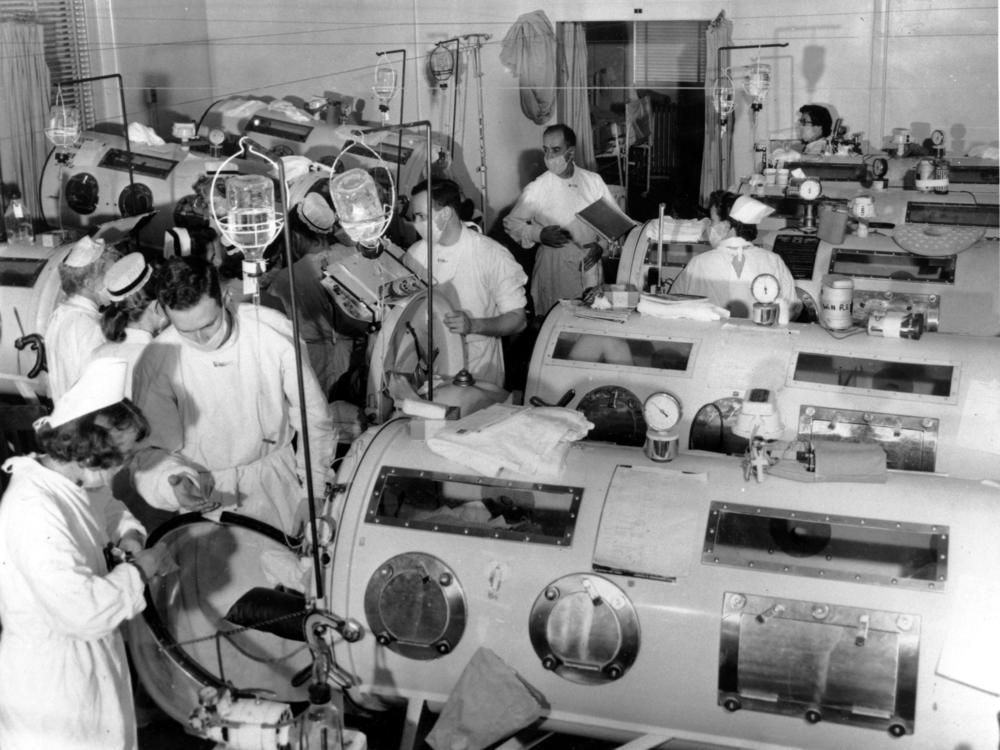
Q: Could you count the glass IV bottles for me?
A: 7